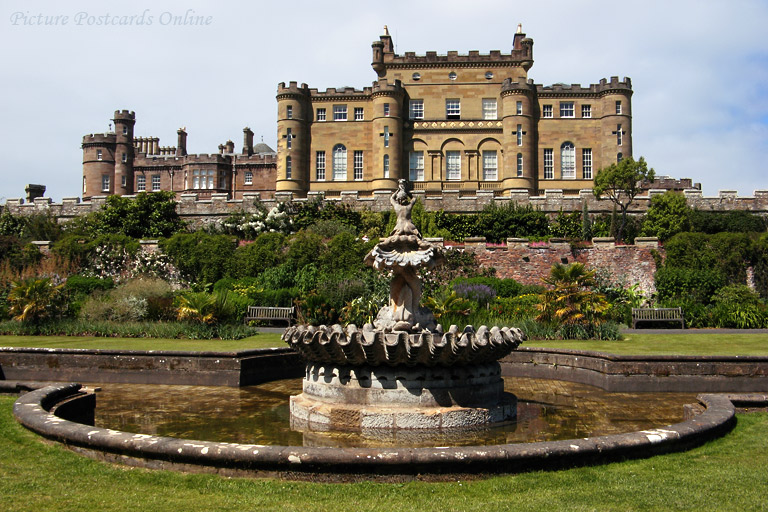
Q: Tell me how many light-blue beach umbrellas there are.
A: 0